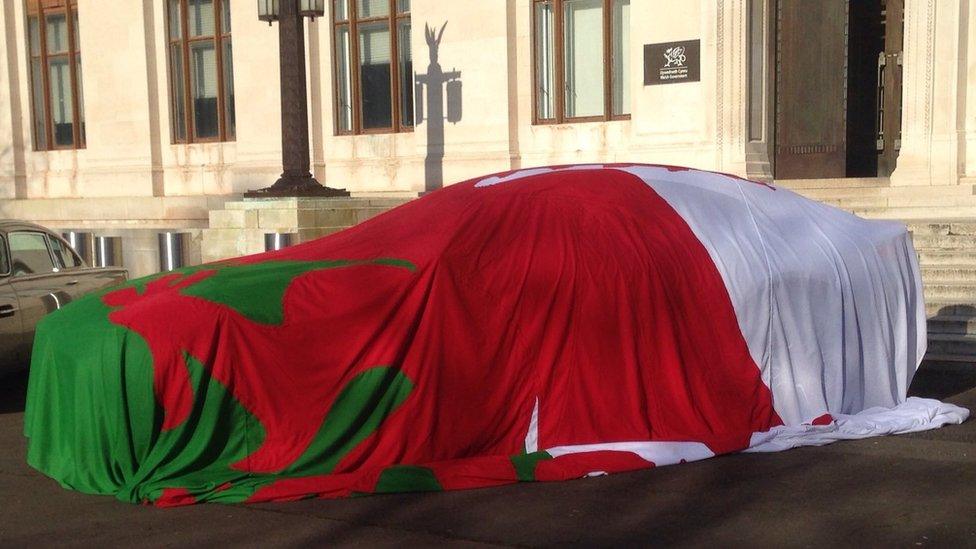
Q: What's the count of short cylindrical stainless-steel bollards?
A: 4